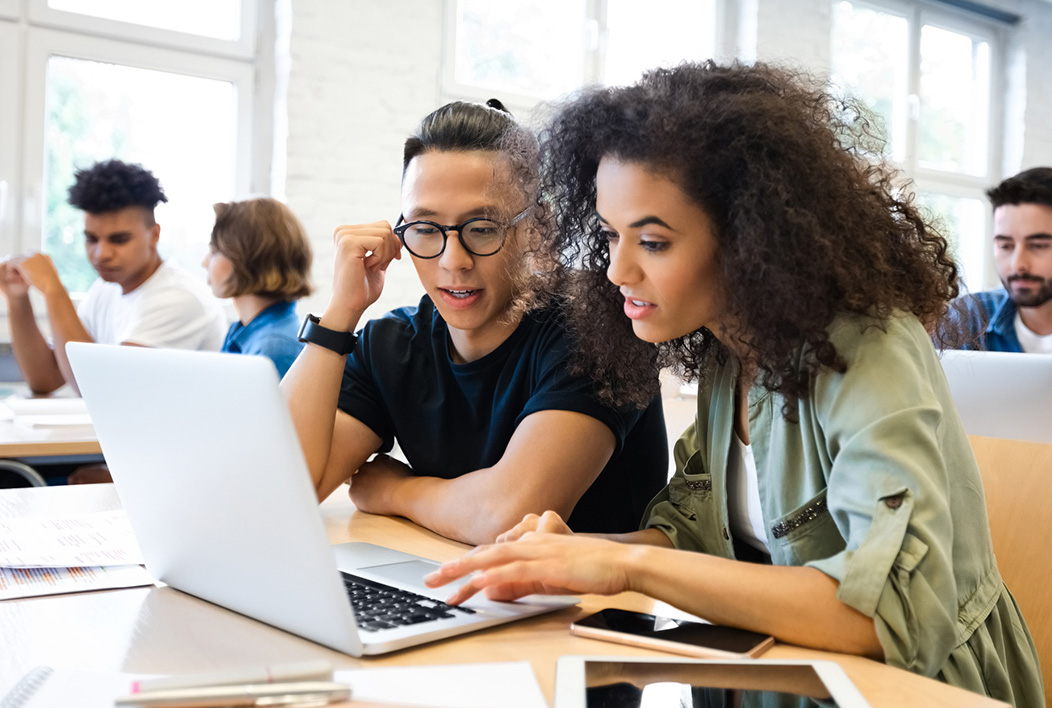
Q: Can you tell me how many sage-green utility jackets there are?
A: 1